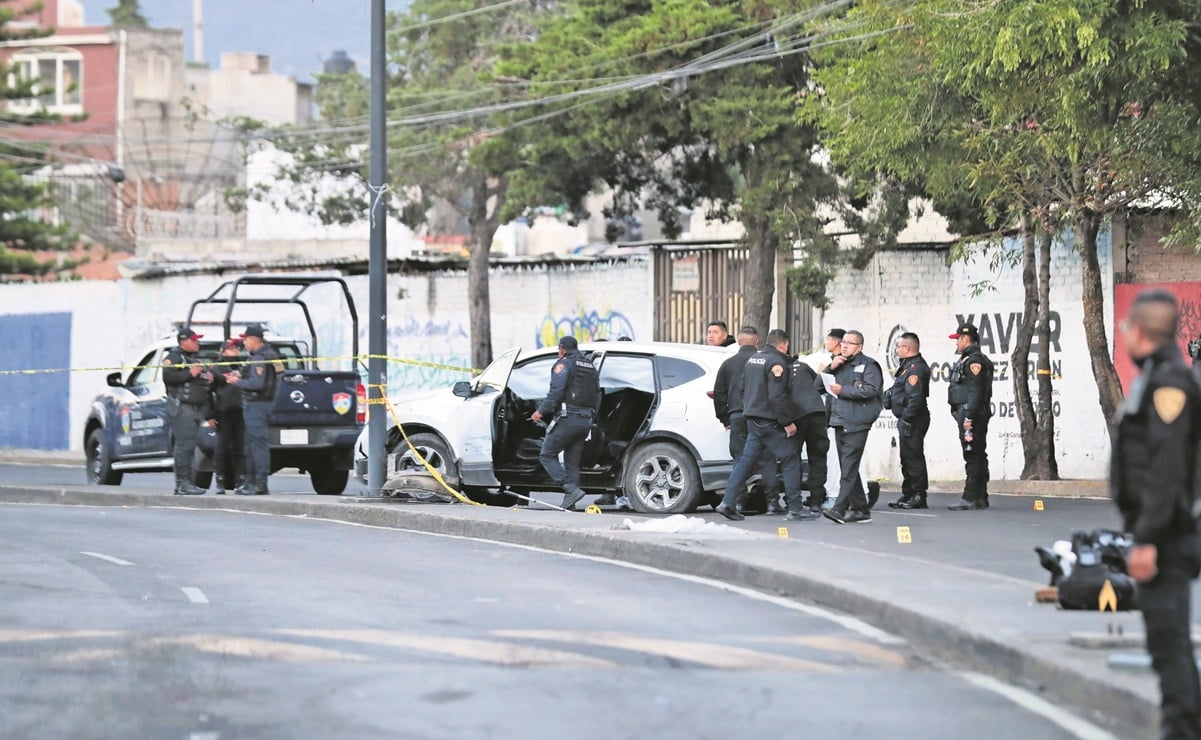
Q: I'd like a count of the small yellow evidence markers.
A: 5